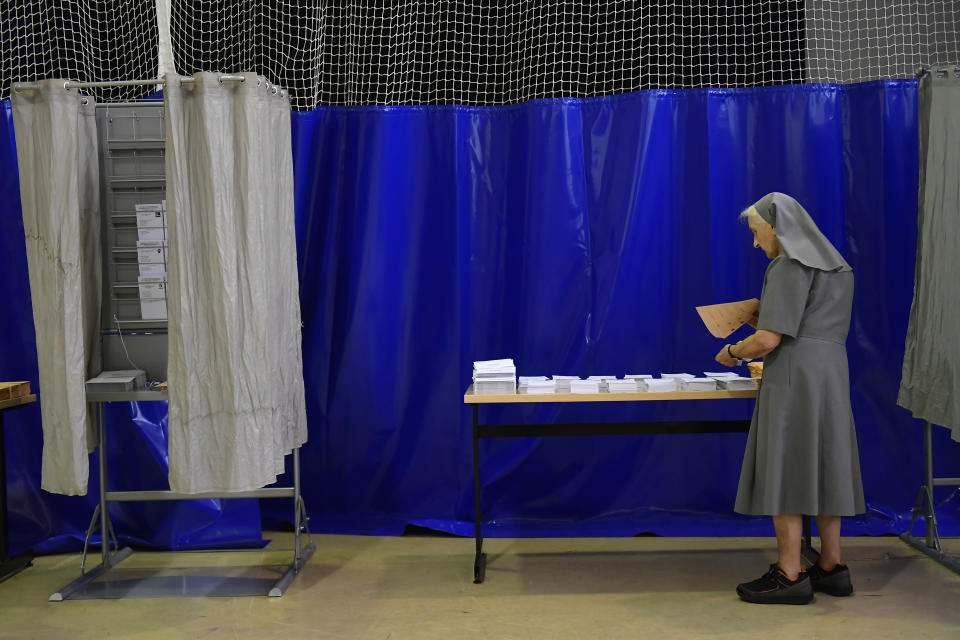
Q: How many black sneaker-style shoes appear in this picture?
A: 2